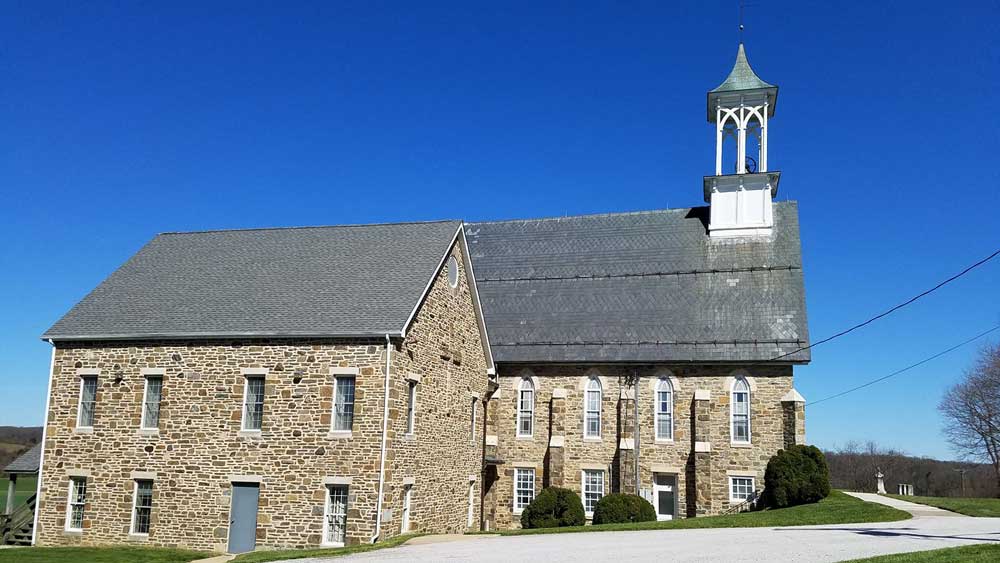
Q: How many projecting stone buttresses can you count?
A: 5